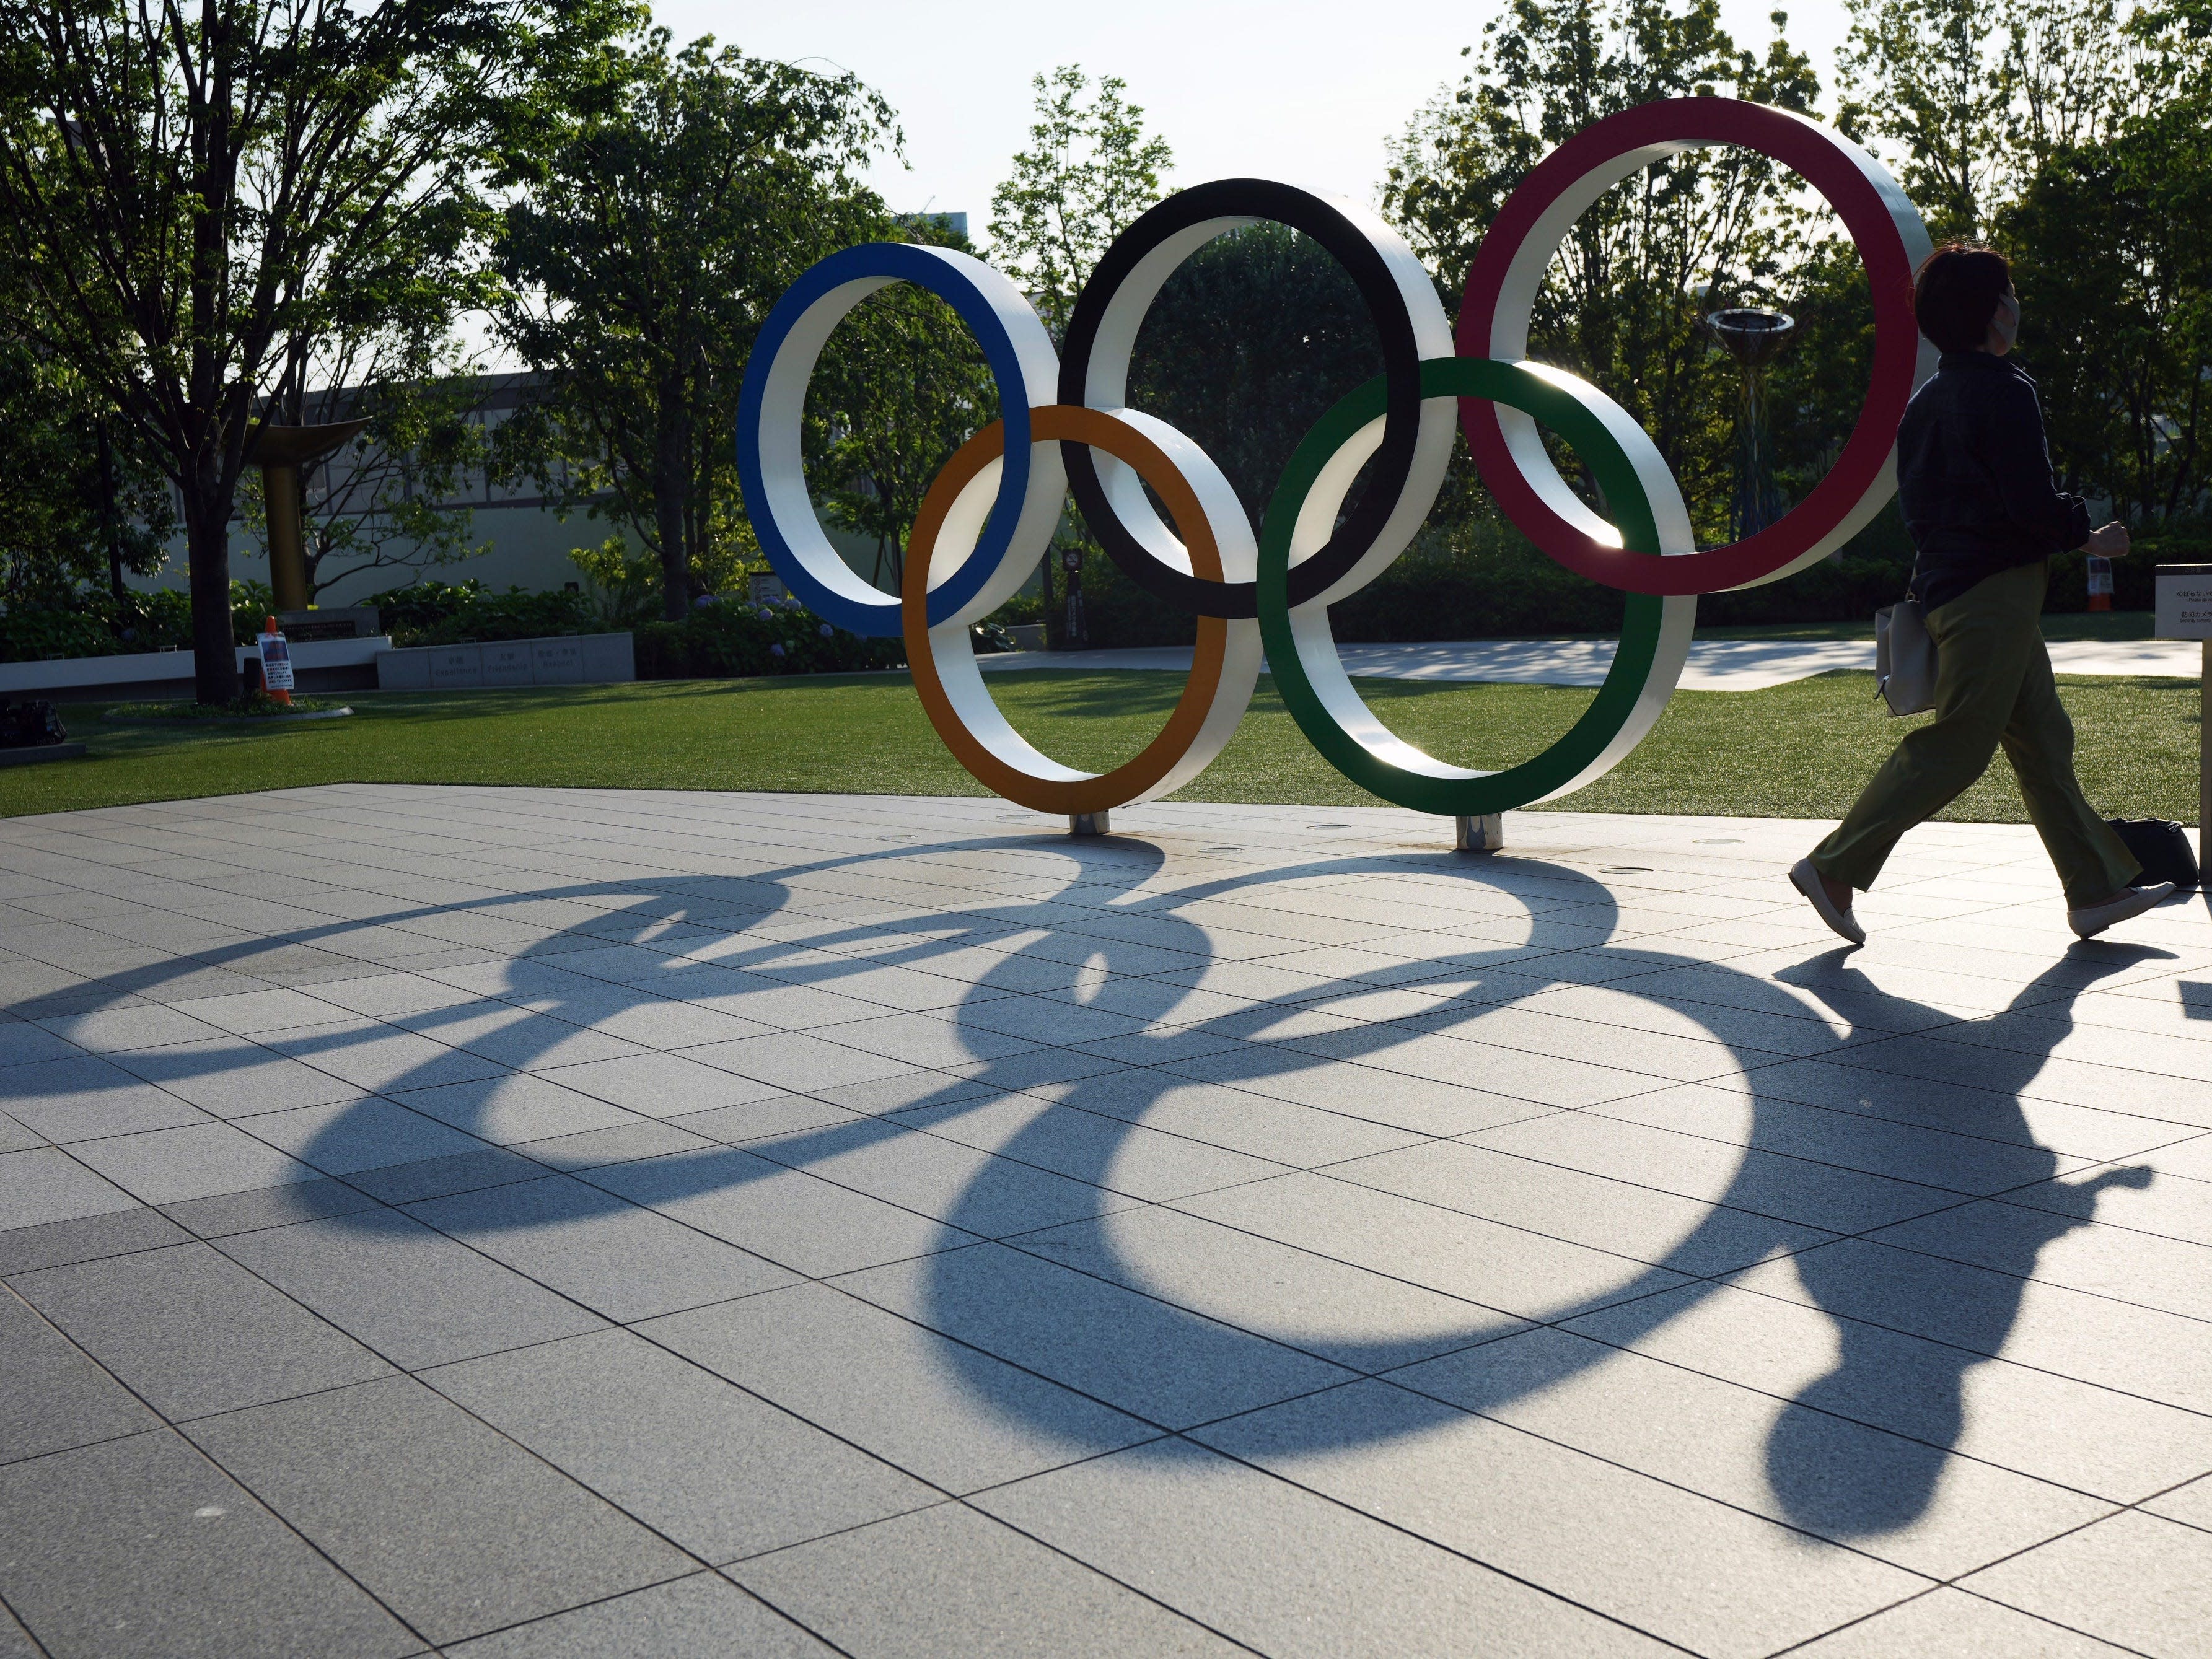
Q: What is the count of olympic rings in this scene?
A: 5